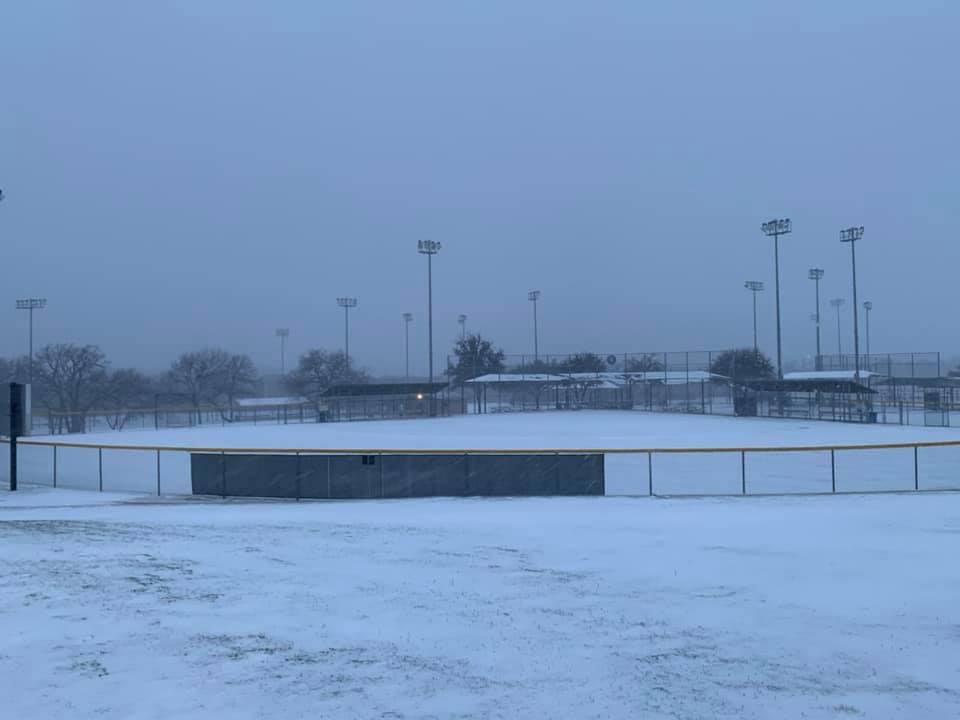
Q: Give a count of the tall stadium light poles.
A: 13